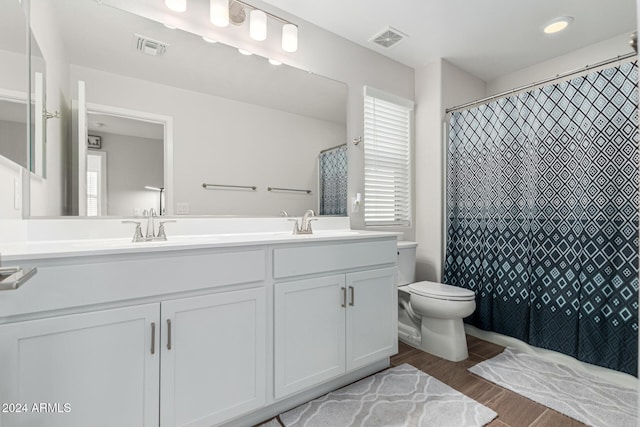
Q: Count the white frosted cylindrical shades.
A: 4